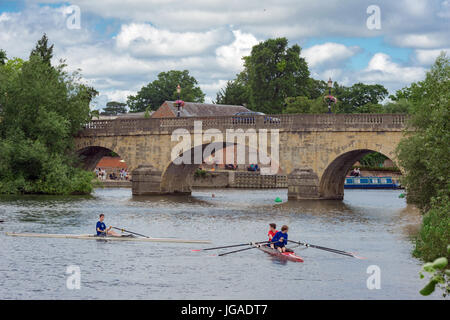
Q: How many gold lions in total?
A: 0